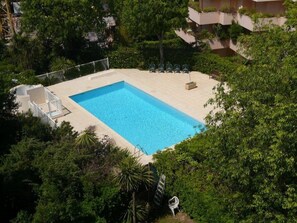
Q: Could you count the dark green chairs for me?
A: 5